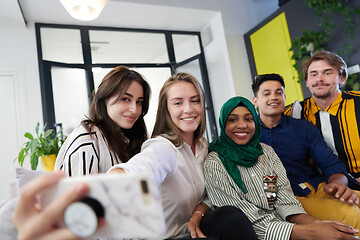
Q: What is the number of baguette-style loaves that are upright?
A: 0